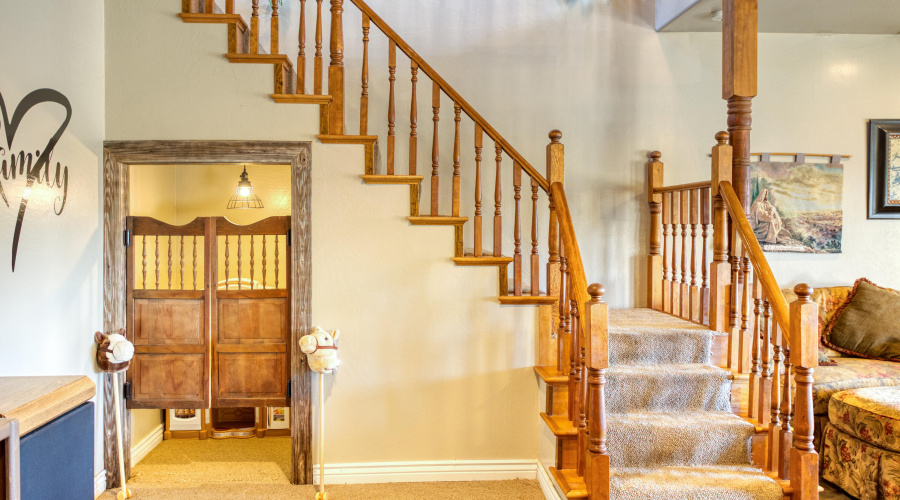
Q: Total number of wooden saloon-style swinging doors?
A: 2